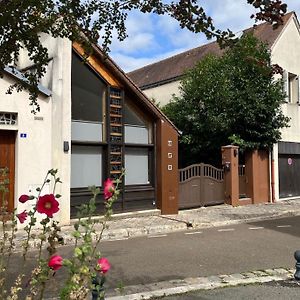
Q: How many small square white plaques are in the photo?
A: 3